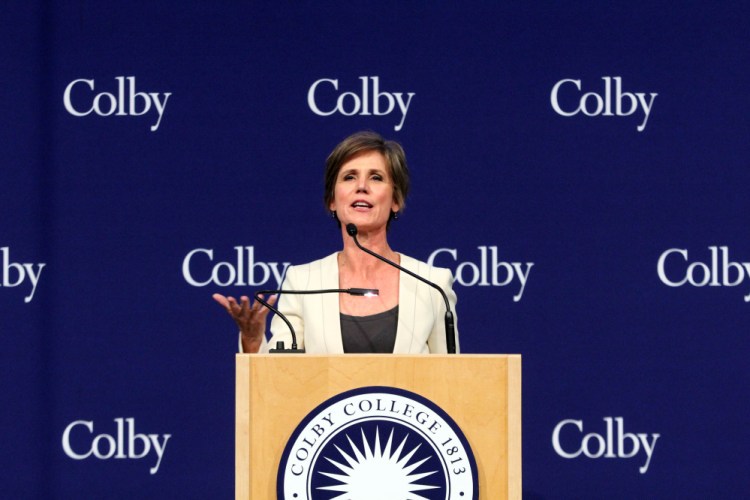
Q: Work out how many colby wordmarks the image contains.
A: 9